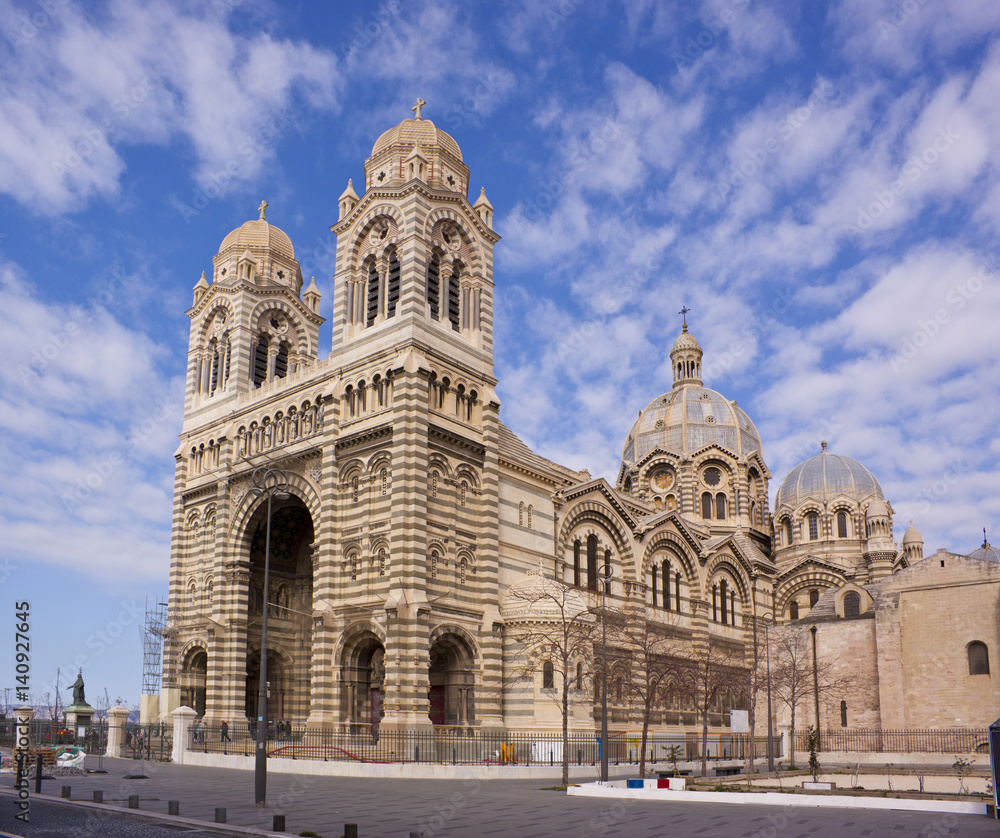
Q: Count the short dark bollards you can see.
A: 8